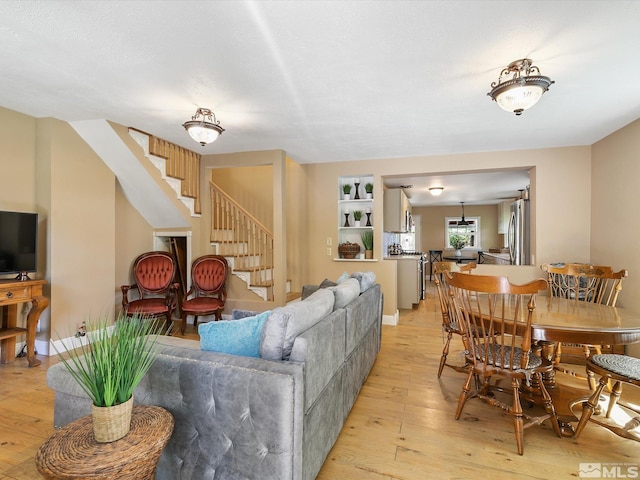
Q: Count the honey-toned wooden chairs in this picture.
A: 4